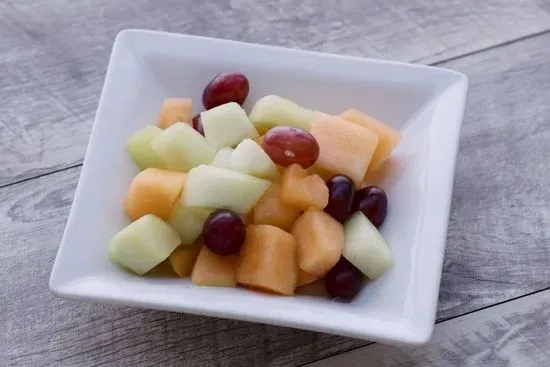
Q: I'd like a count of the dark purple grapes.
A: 4